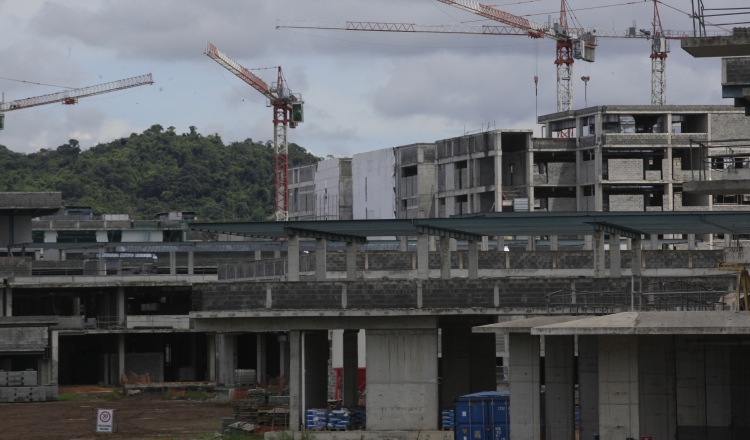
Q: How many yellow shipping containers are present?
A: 0